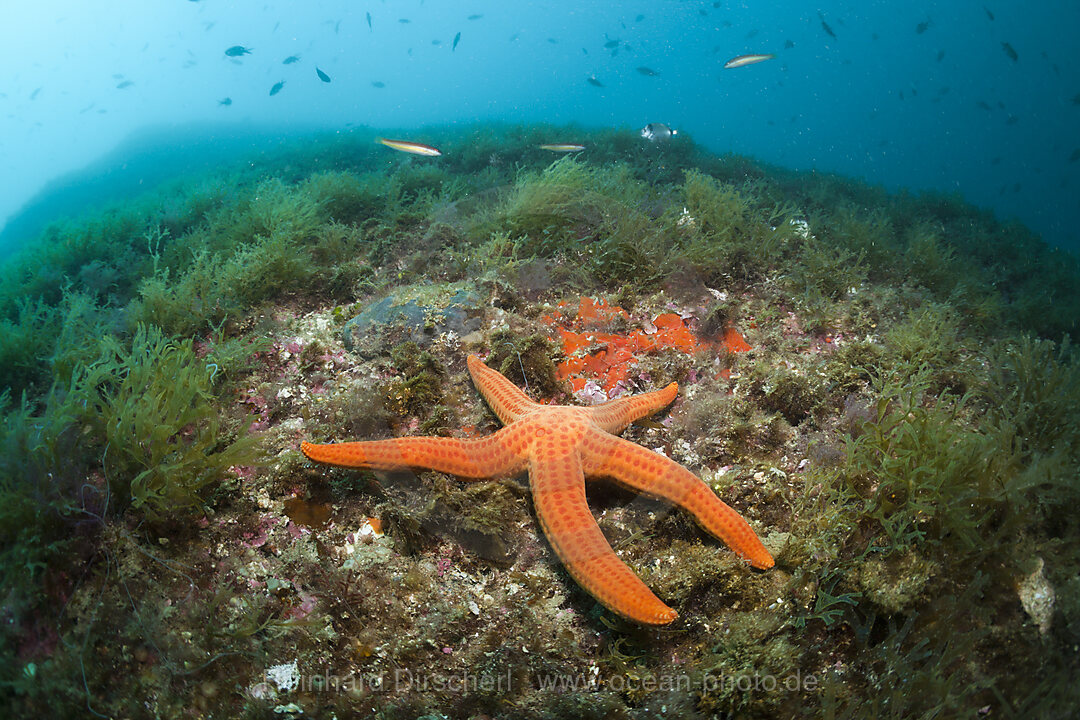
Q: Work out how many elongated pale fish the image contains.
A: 3